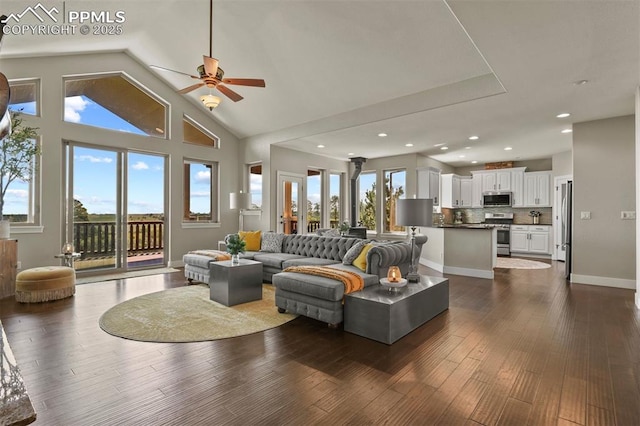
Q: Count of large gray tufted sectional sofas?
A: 1